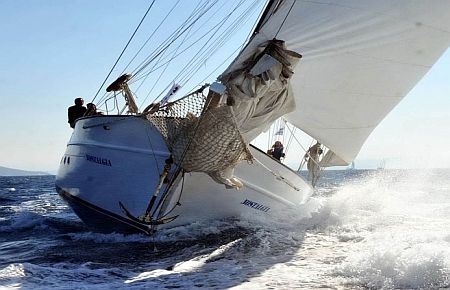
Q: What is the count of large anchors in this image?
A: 1